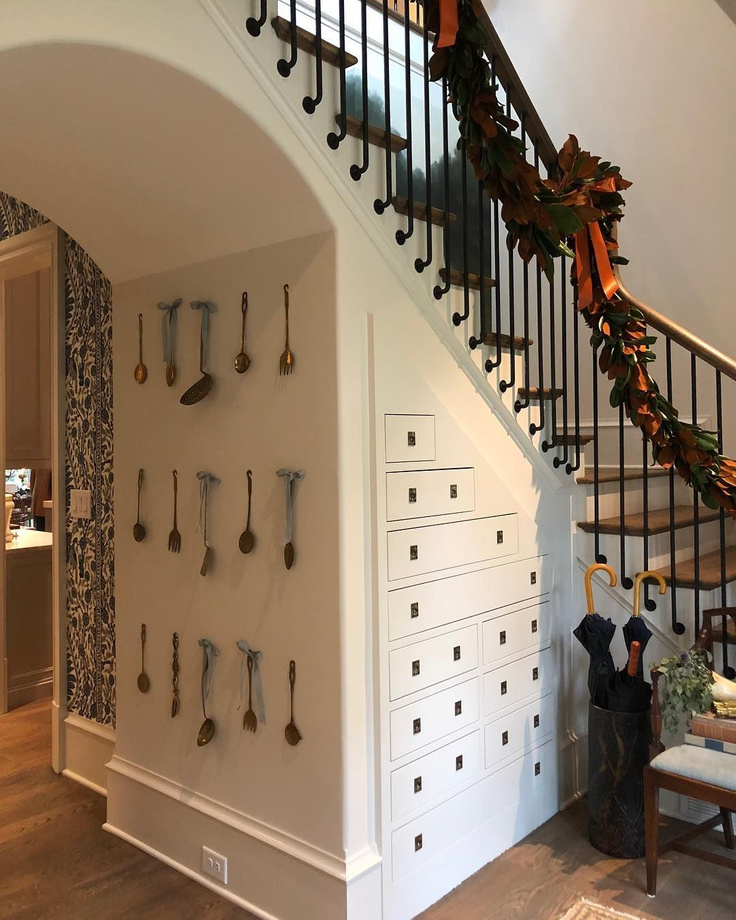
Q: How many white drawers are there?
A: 11